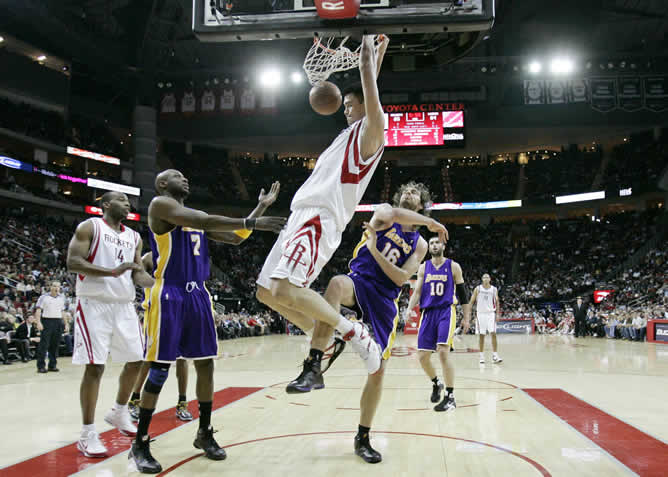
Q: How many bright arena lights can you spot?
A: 4